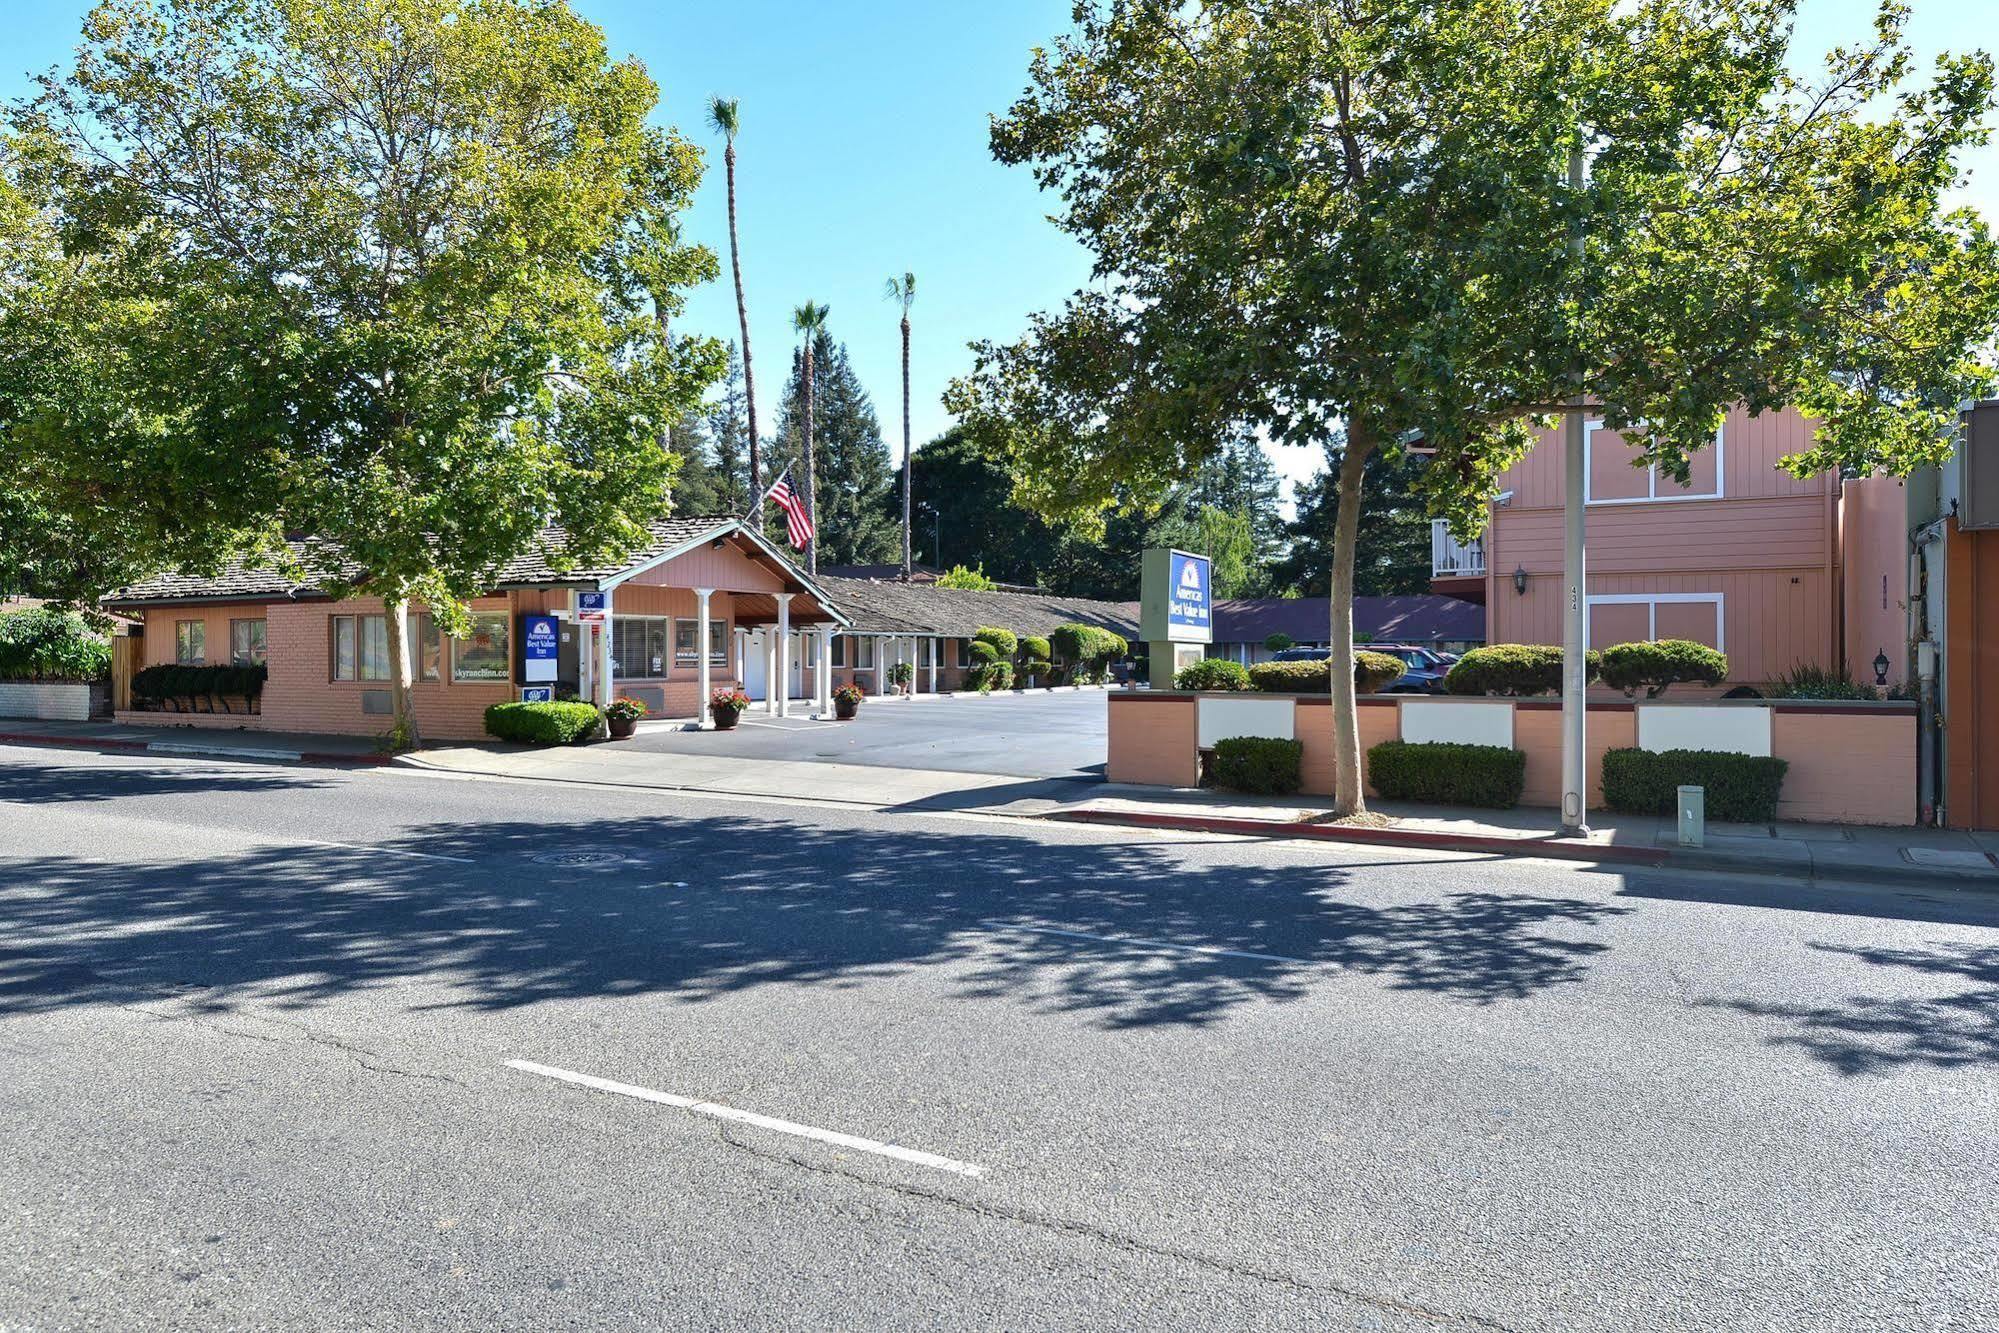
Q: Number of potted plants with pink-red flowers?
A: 3